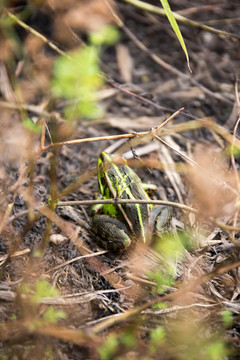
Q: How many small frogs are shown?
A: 1